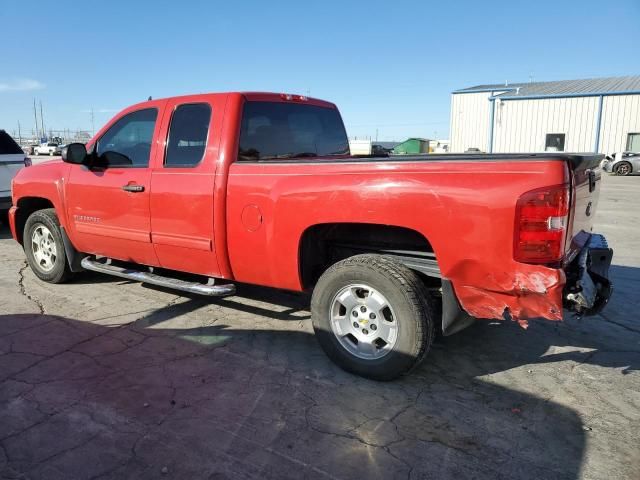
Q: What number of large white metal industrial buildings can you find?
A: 1